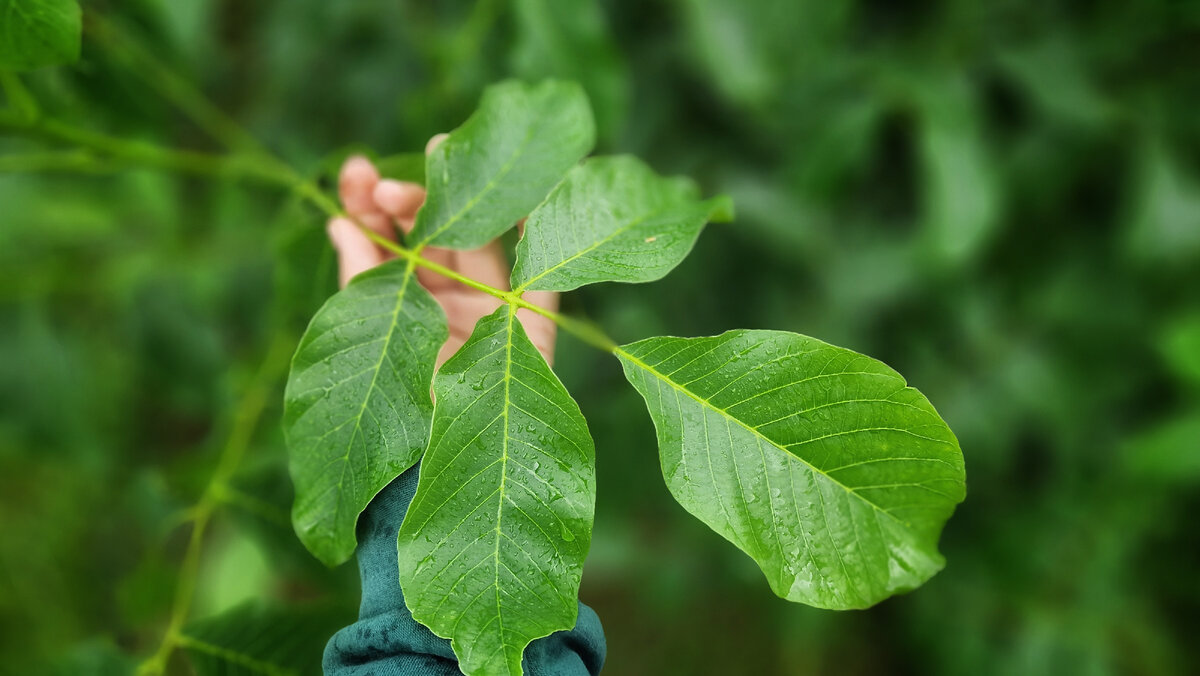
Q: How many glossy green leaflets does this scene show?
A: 5